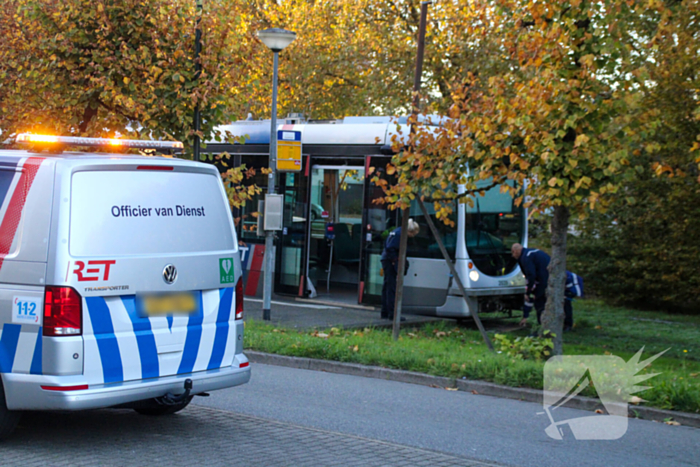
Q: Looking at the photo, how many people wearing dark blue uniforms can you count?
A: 3